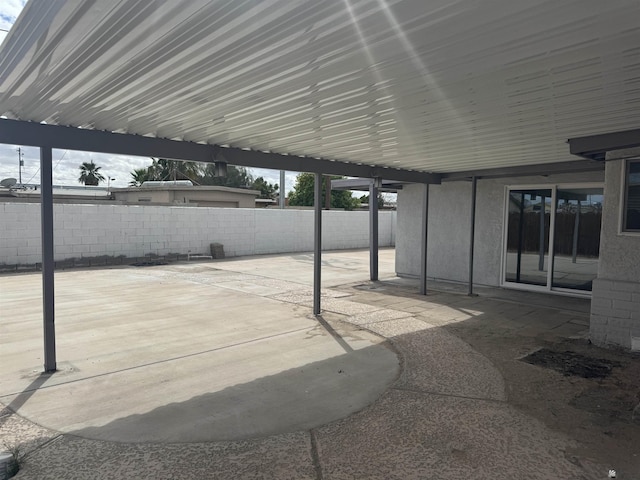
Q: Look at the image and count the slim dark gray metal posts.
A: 5